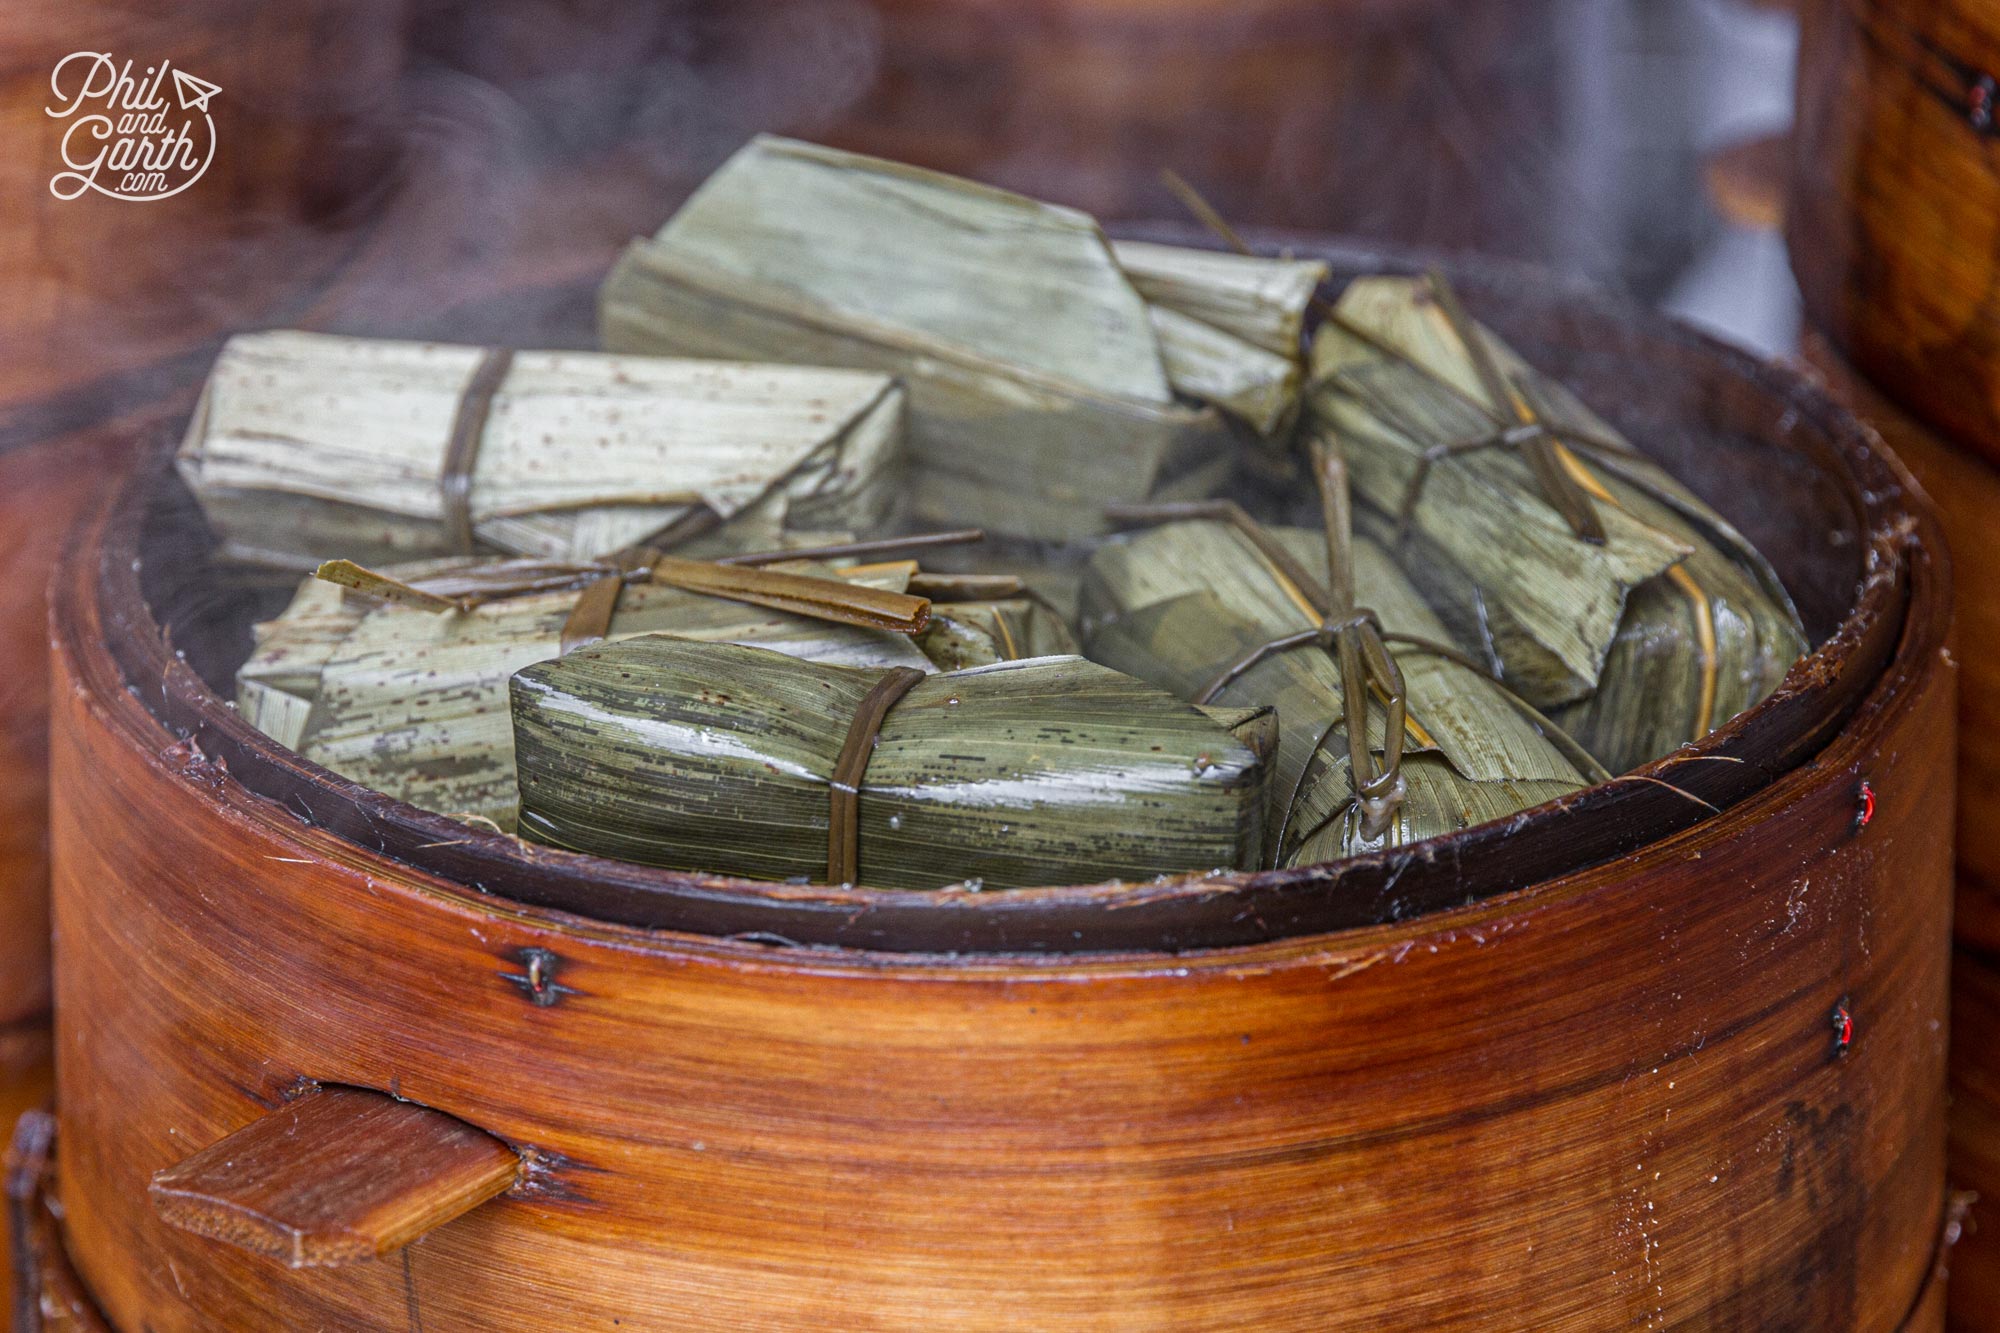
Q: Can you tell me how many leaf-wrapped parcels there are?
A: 7